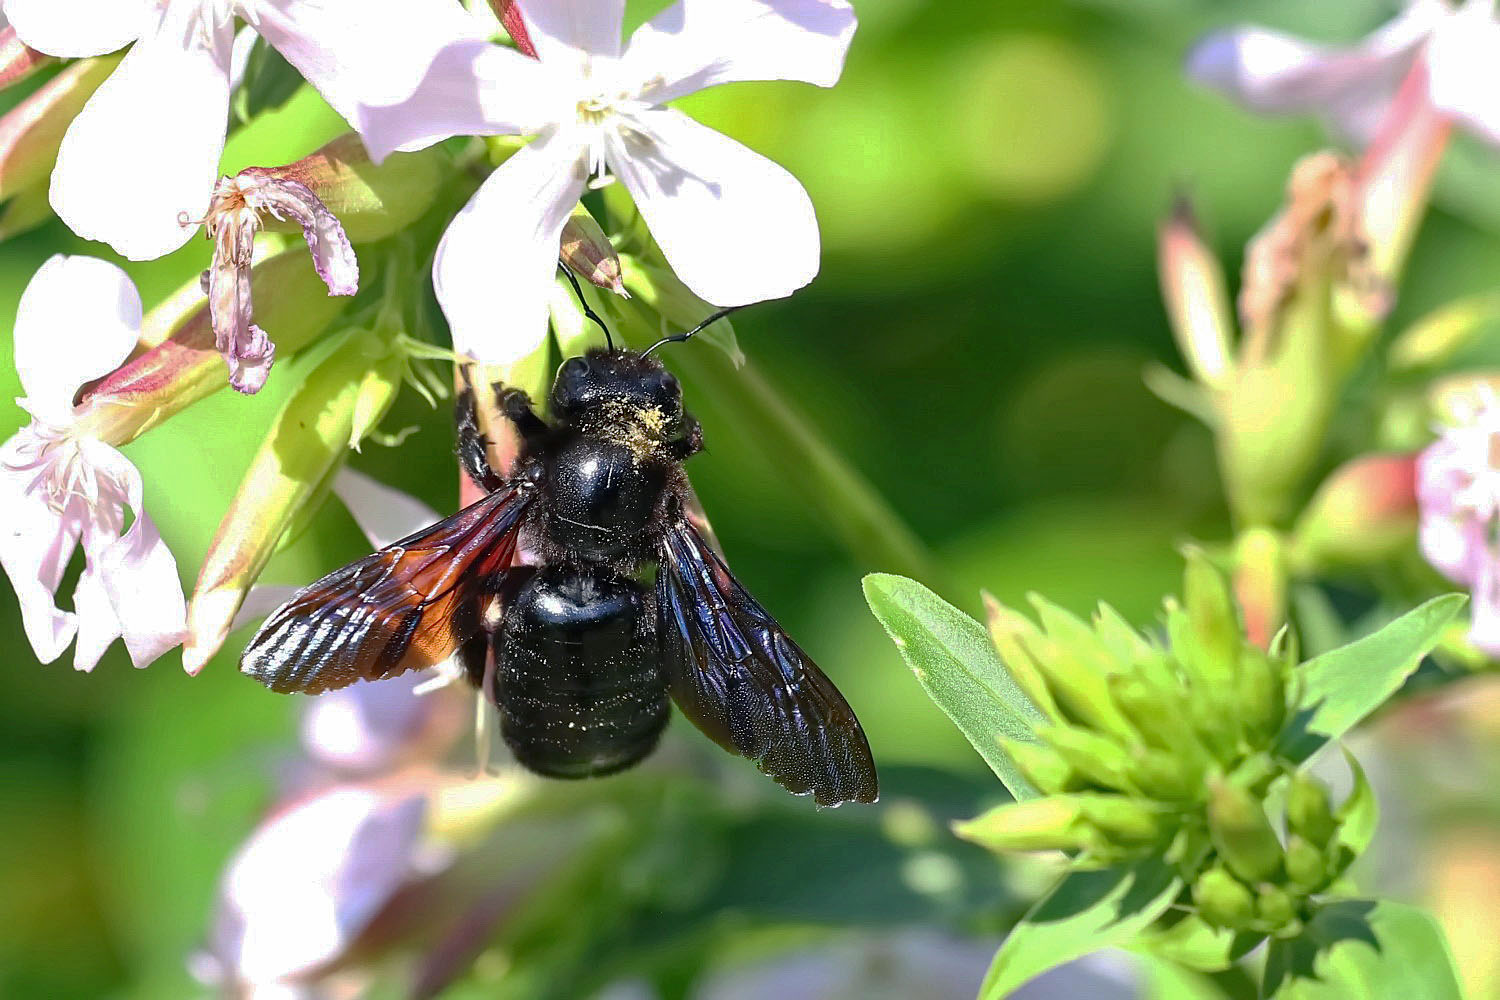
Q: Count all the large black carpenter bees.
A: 1